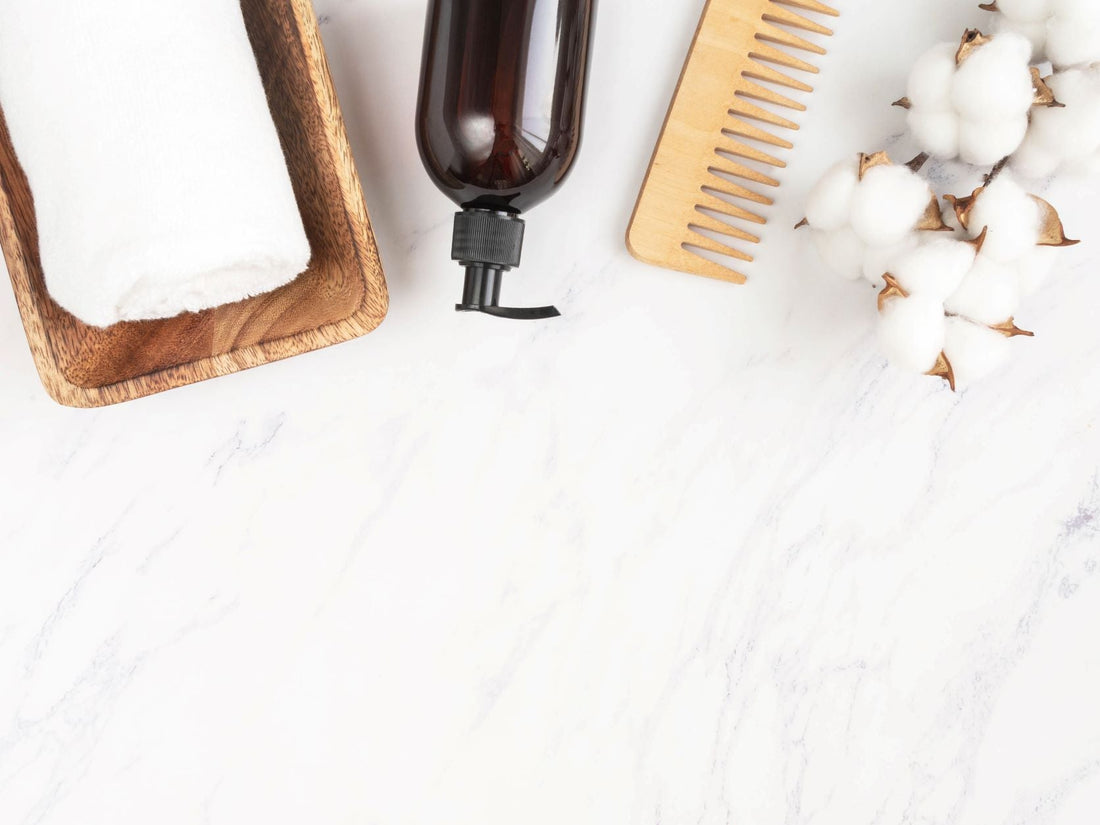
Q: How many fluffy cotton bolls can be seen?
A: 6